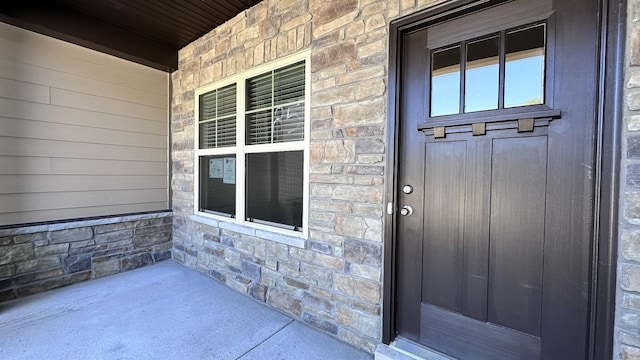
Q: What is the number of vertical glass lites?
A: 3